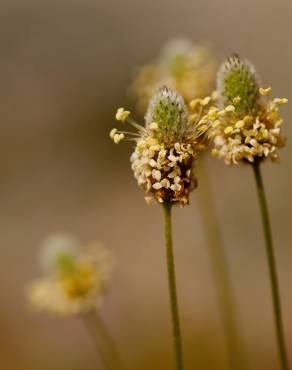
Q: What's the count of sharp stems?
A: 2